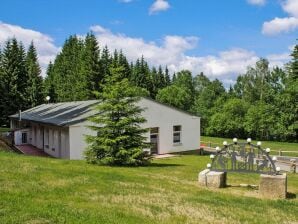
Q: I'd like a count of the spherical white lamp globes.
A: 10